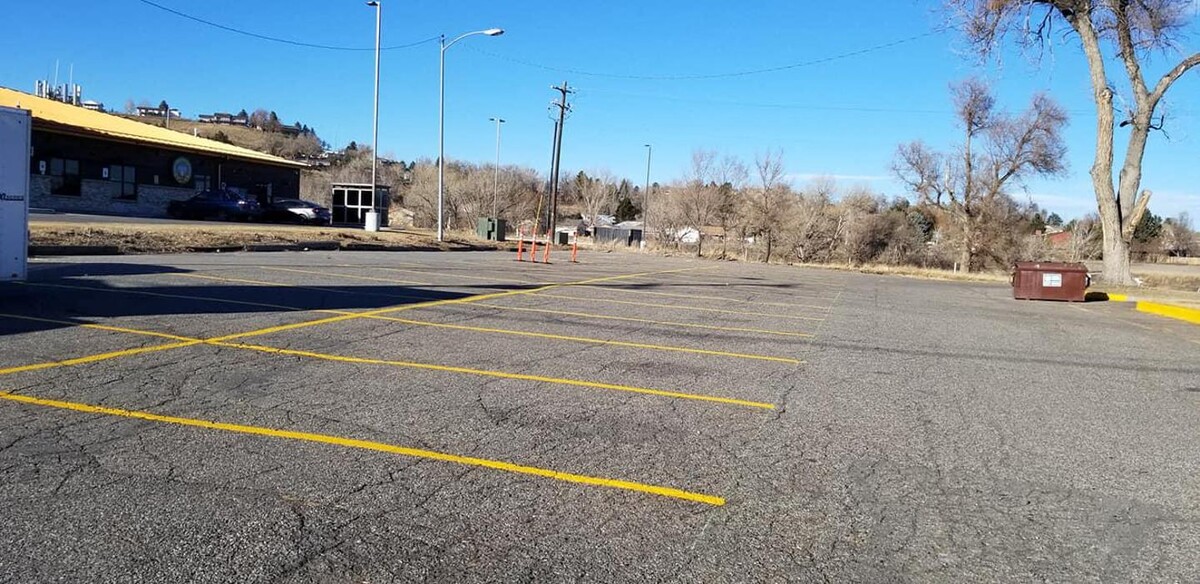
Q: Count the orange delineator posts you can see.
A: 4